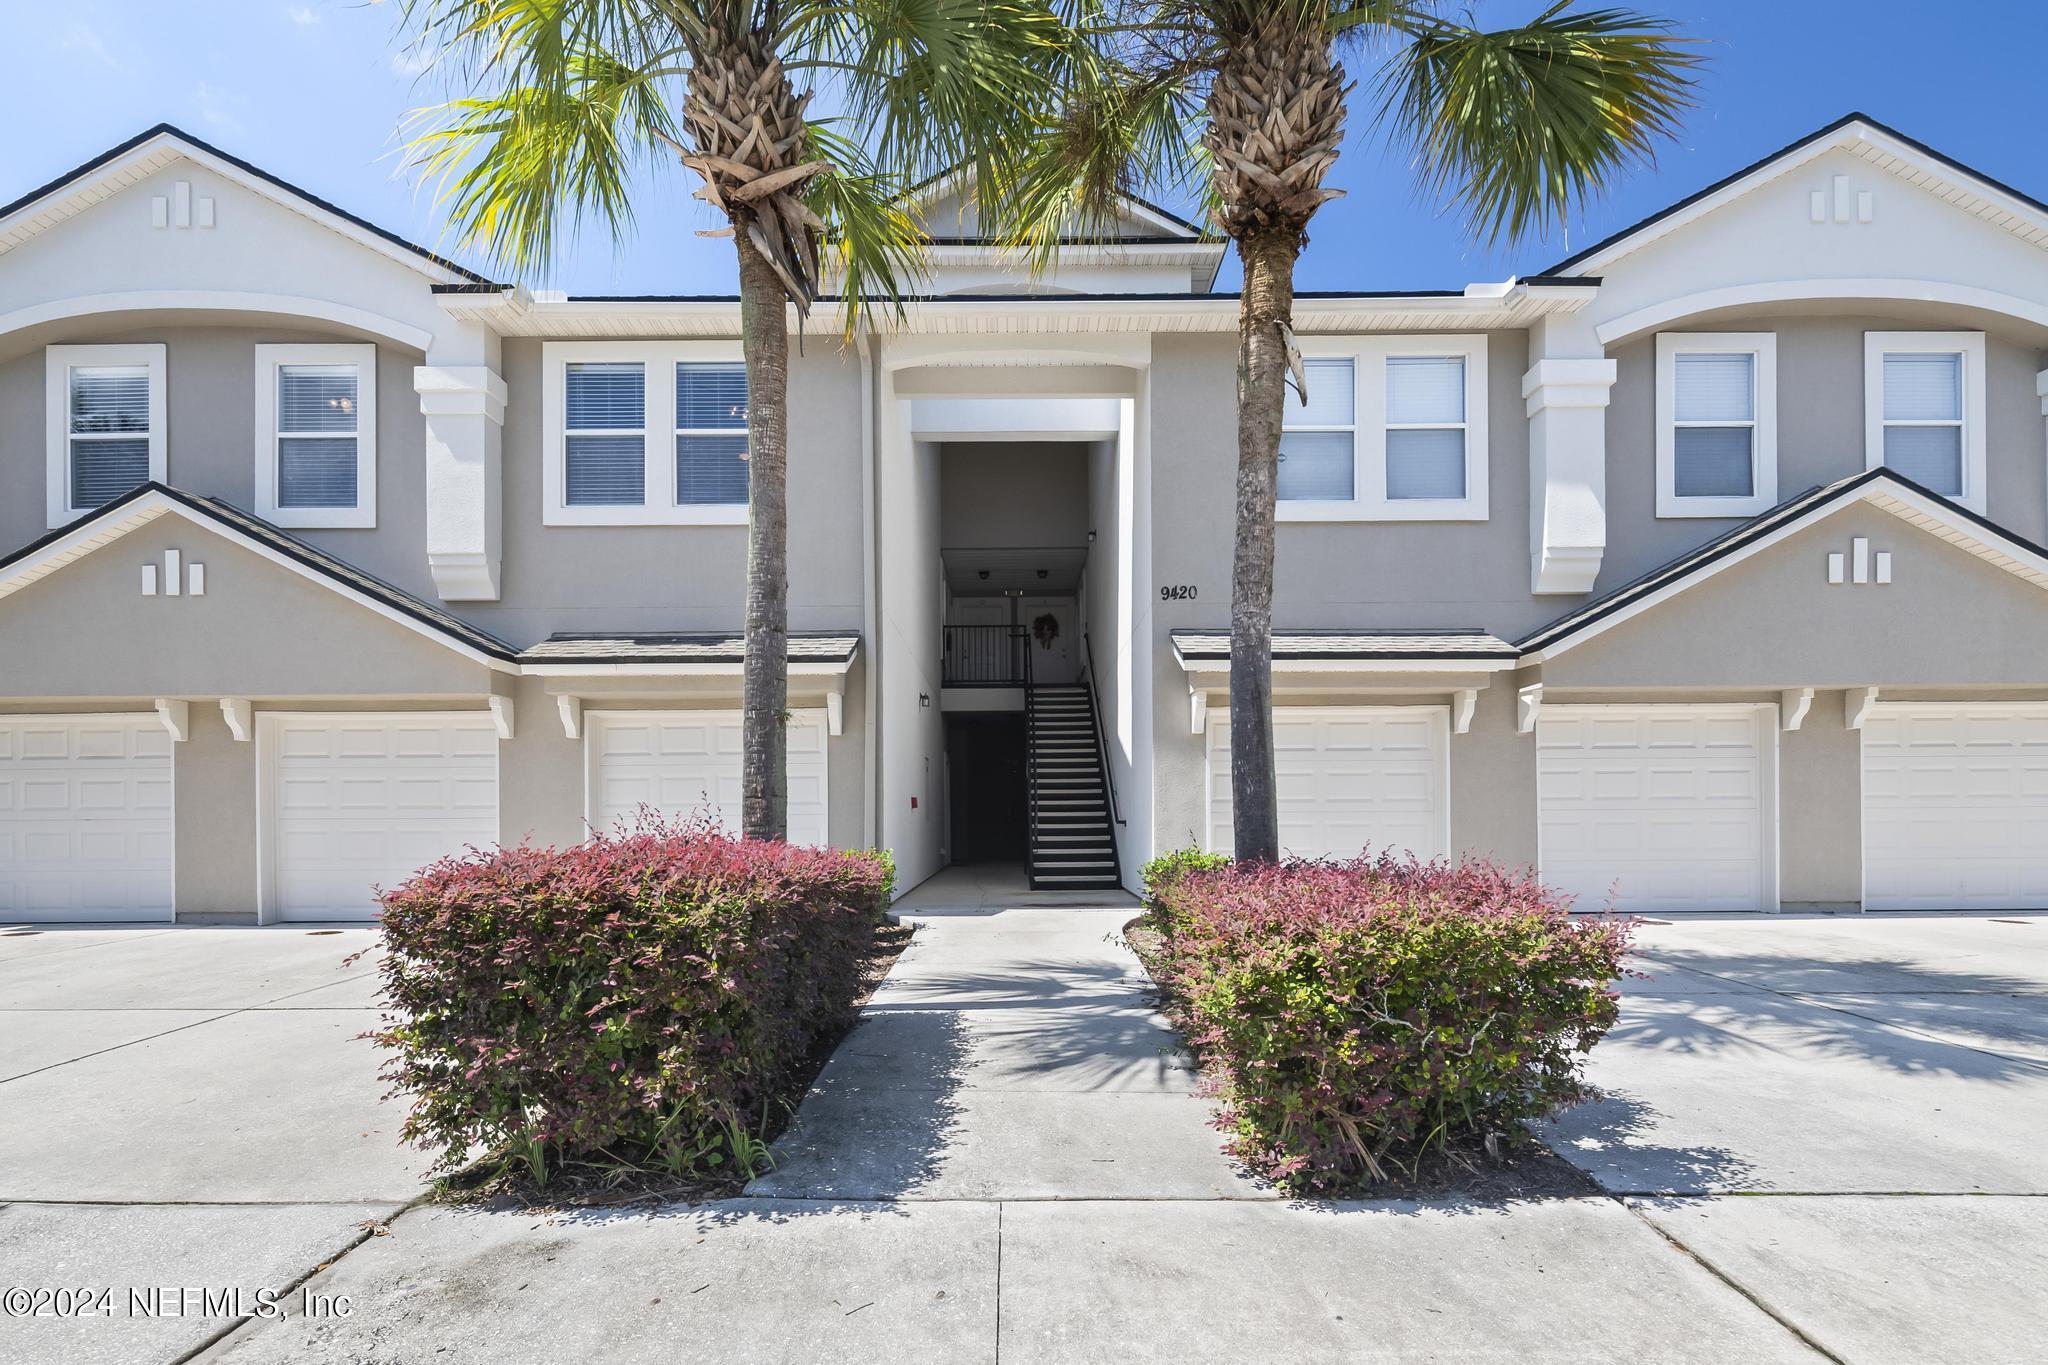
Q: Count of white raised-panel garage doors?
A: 6